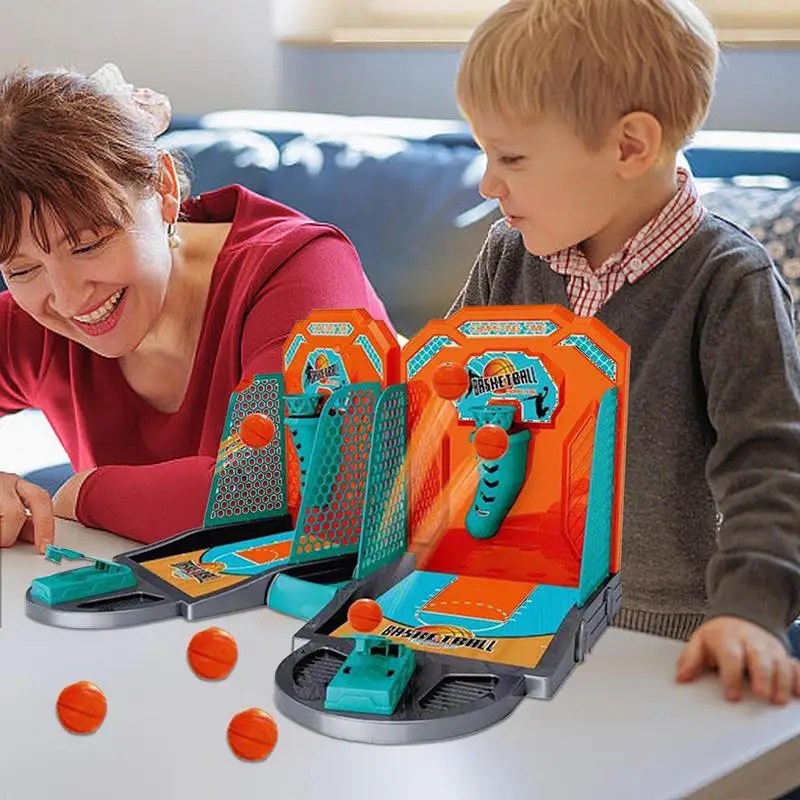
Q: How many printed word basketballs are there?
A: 4